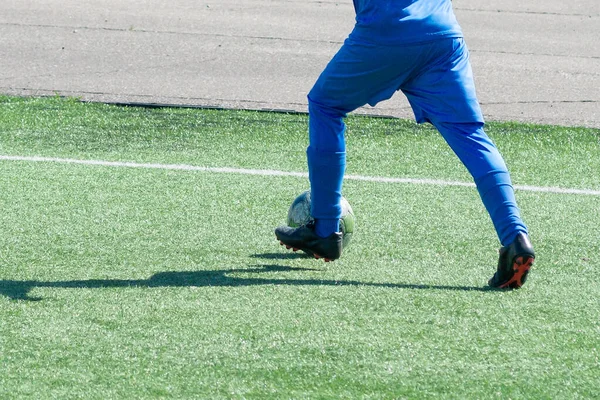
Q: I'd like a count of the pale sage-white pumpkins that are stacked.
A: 0